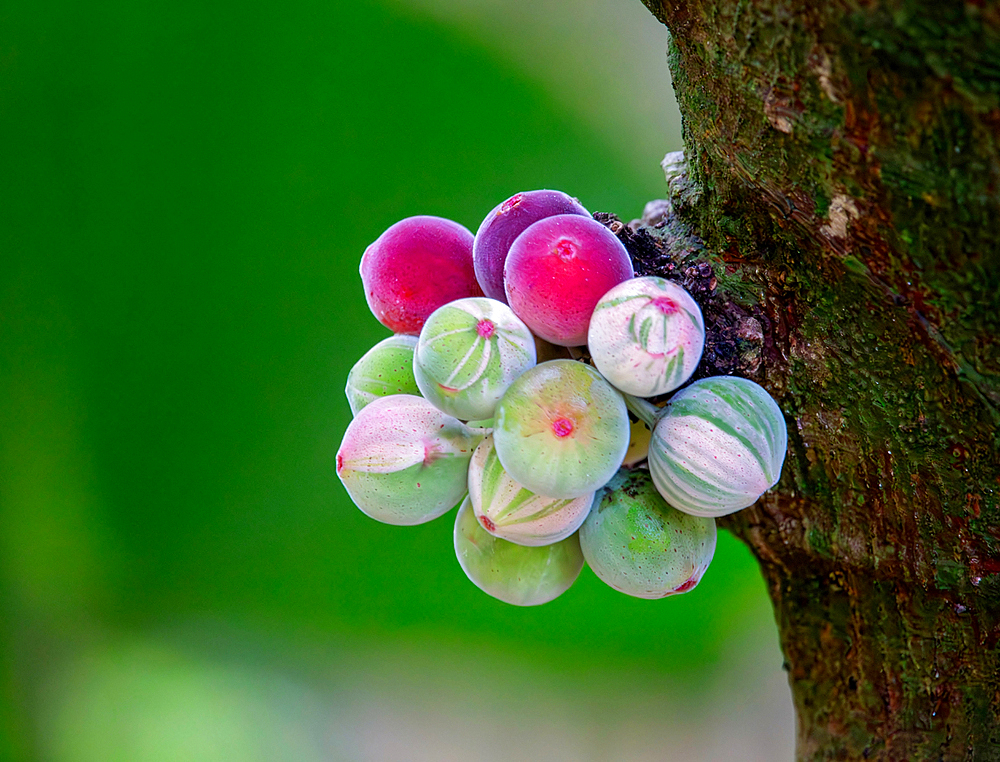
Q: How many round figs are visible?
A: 12